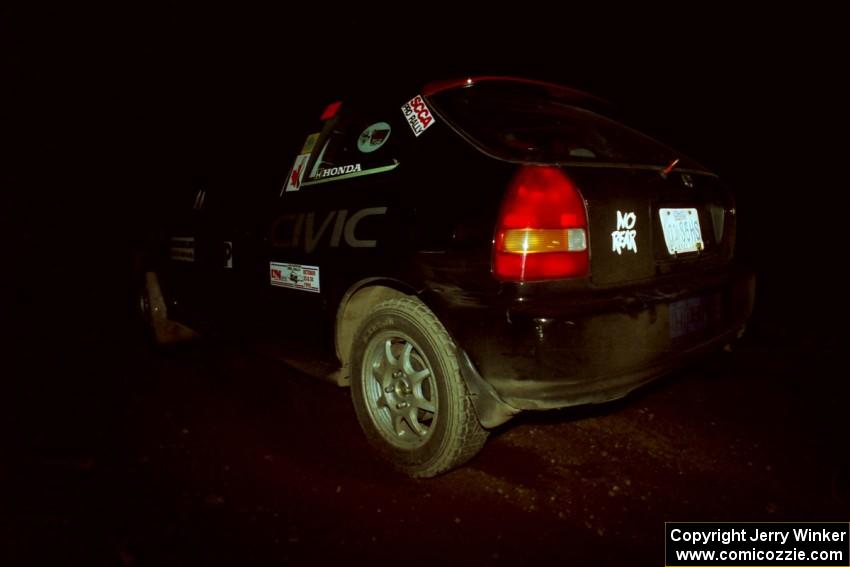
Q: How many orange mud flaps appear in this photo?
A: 0